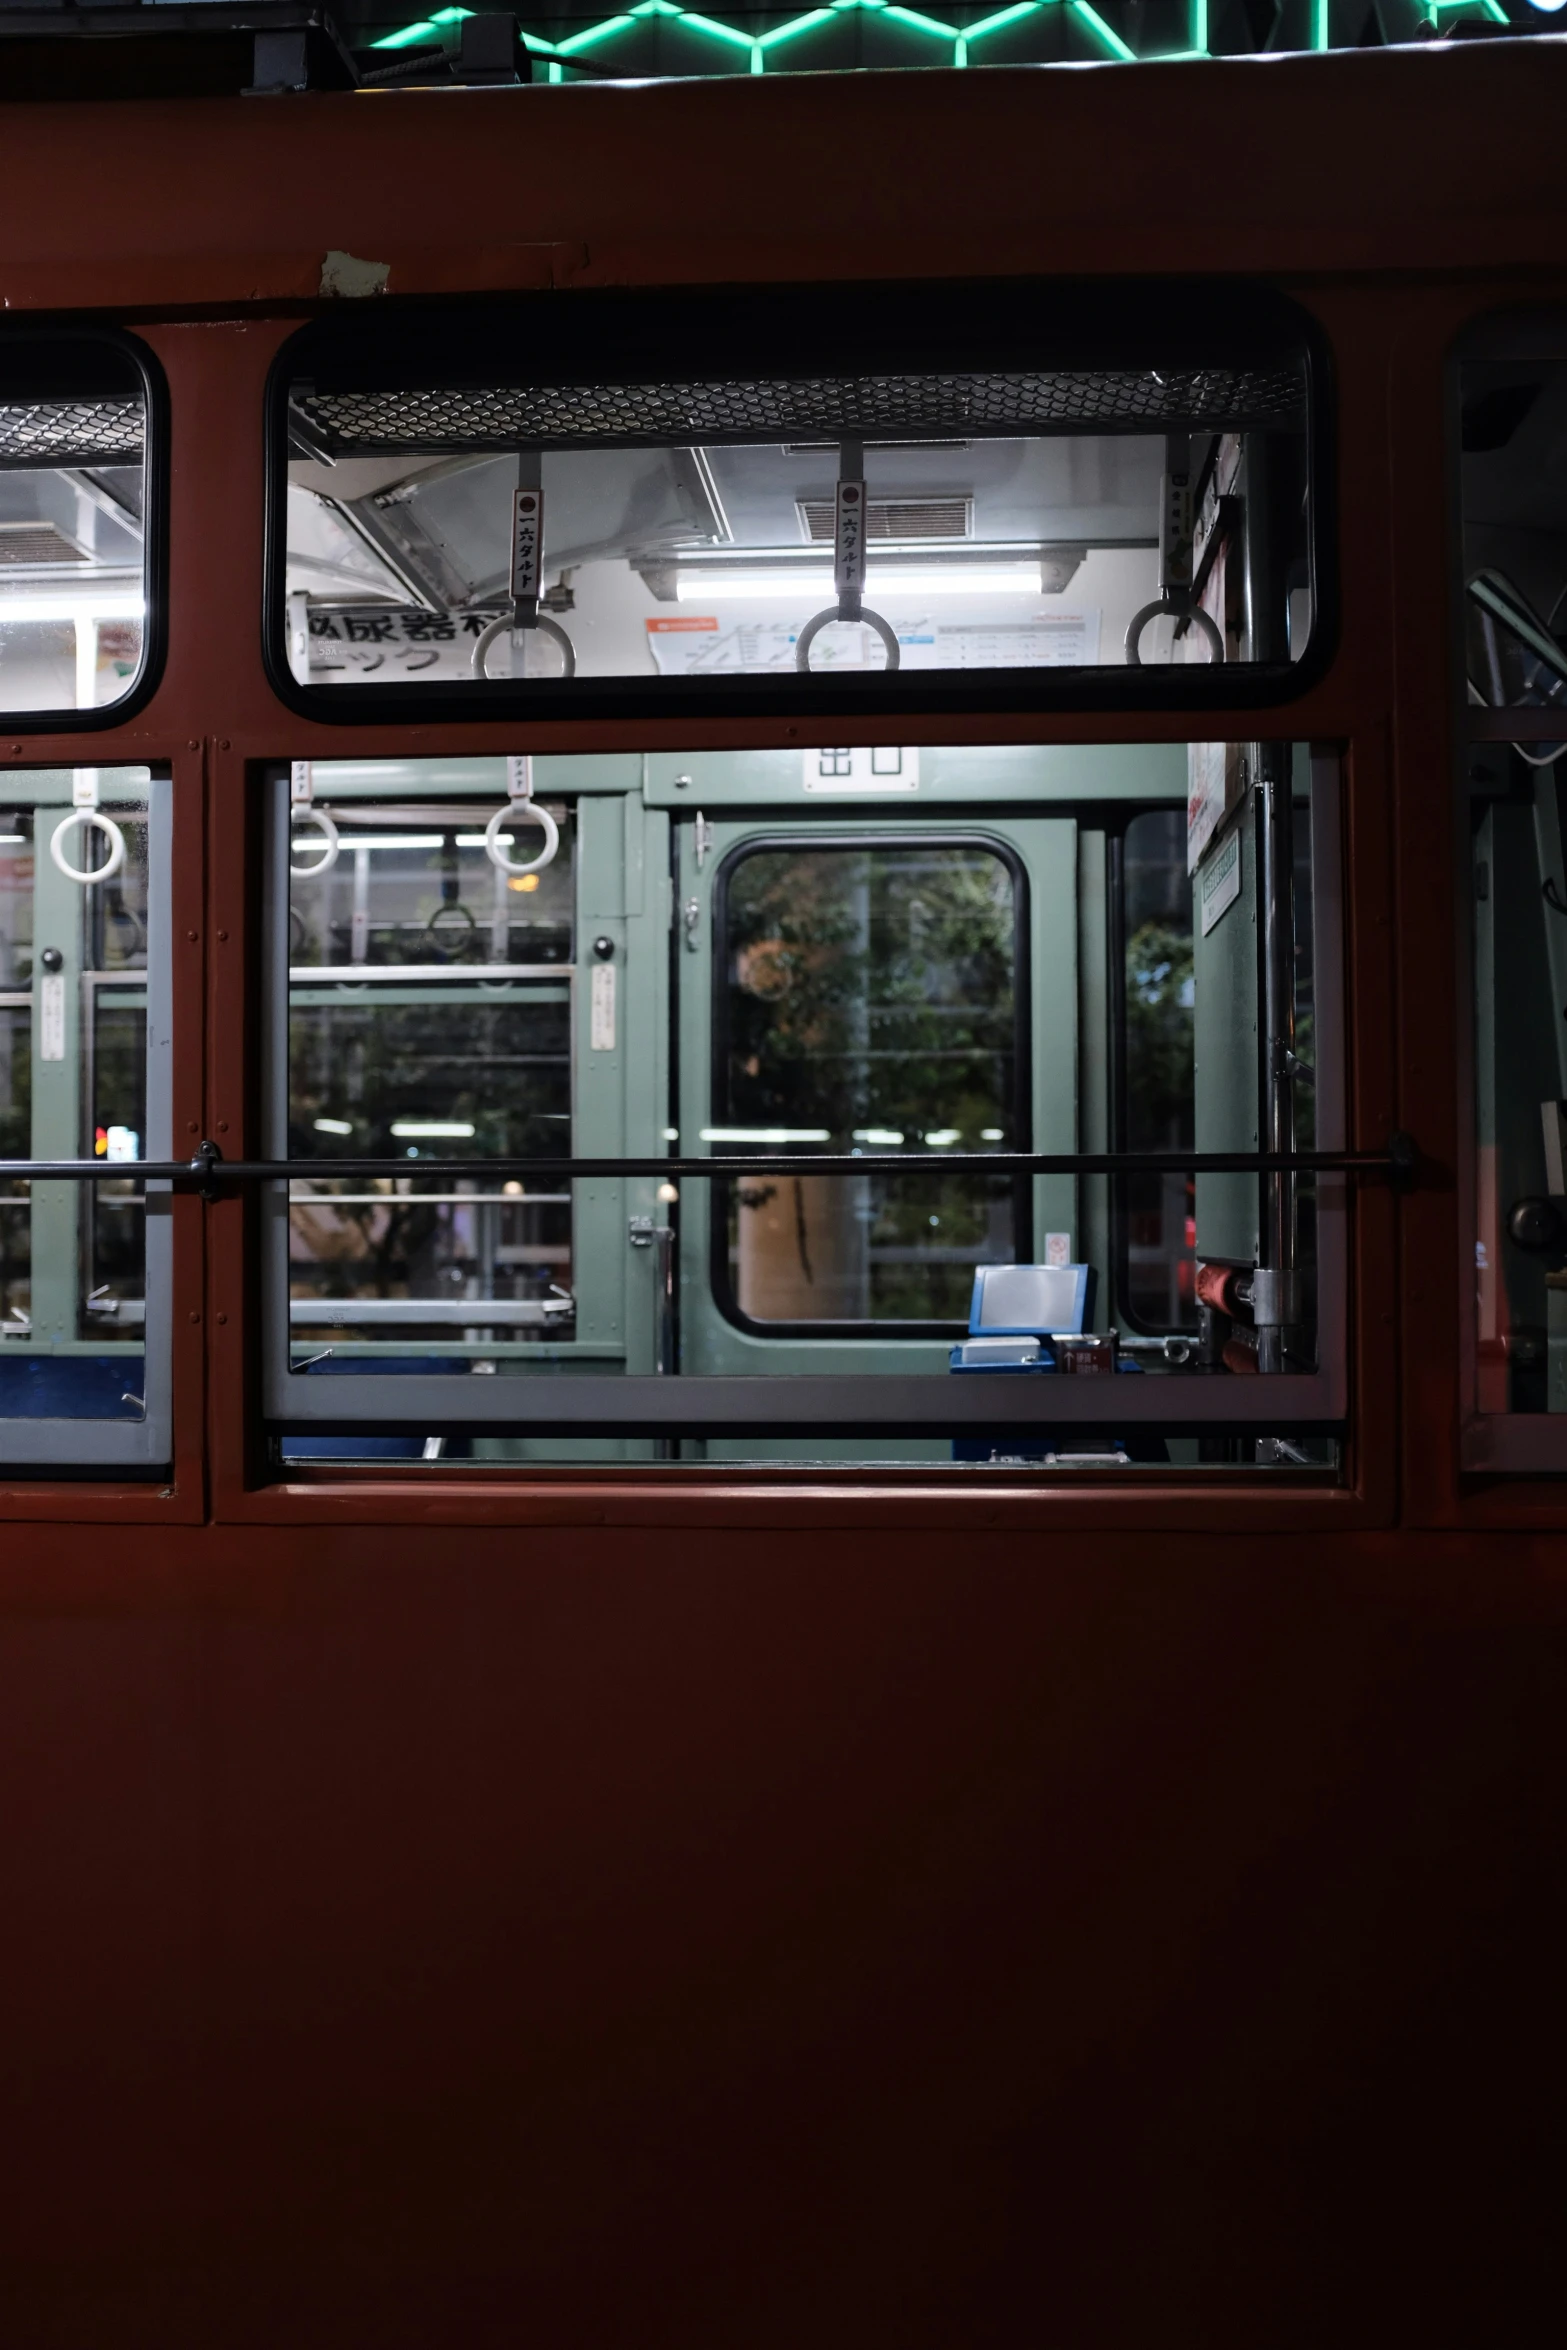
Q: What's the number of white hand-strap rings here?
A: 6